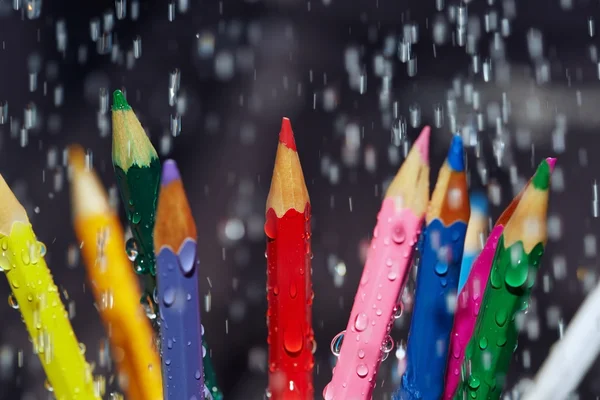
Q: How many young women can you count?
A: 0